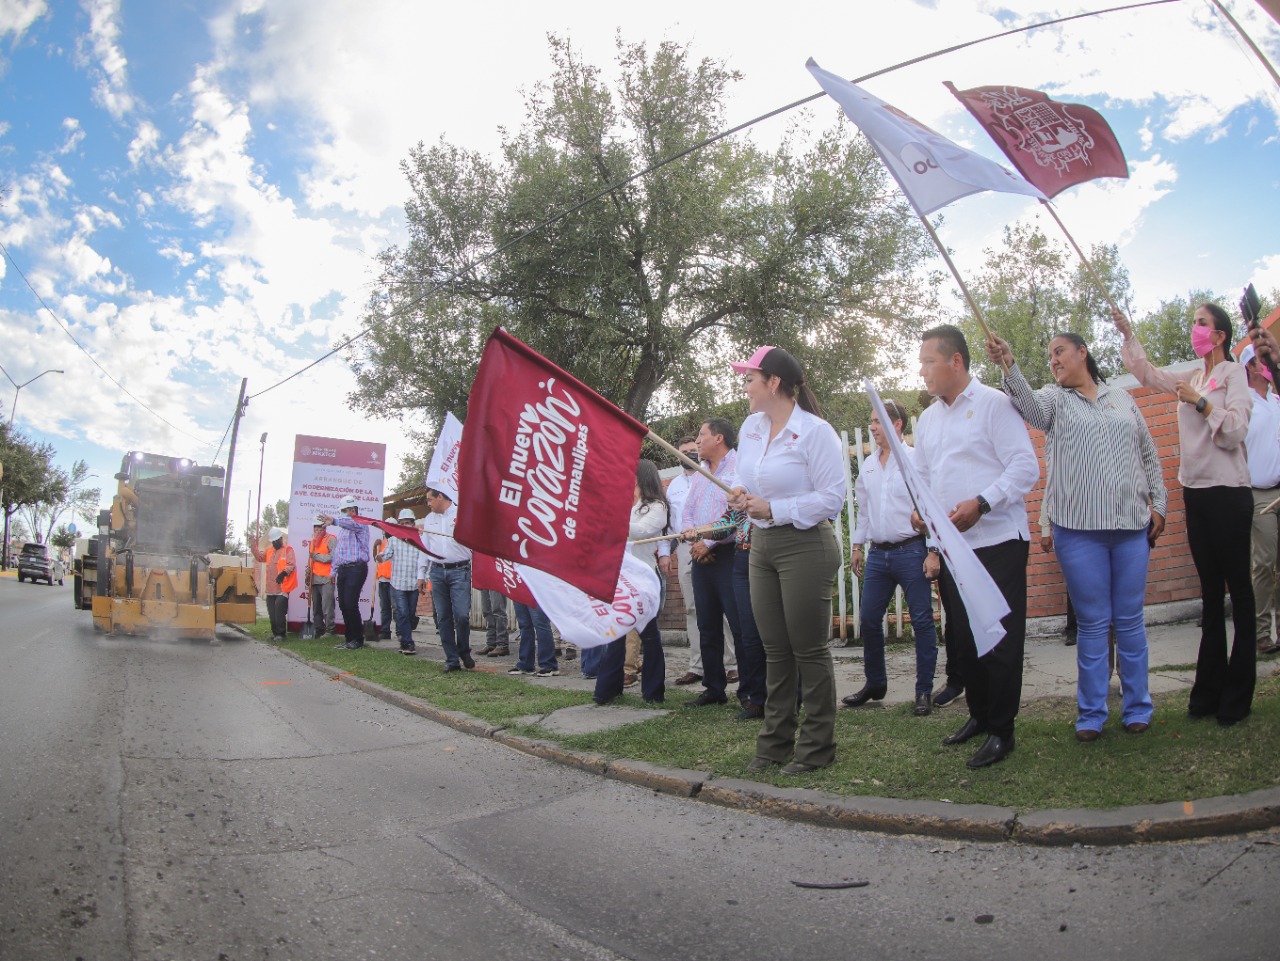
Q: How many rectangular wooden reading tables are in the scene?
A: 0